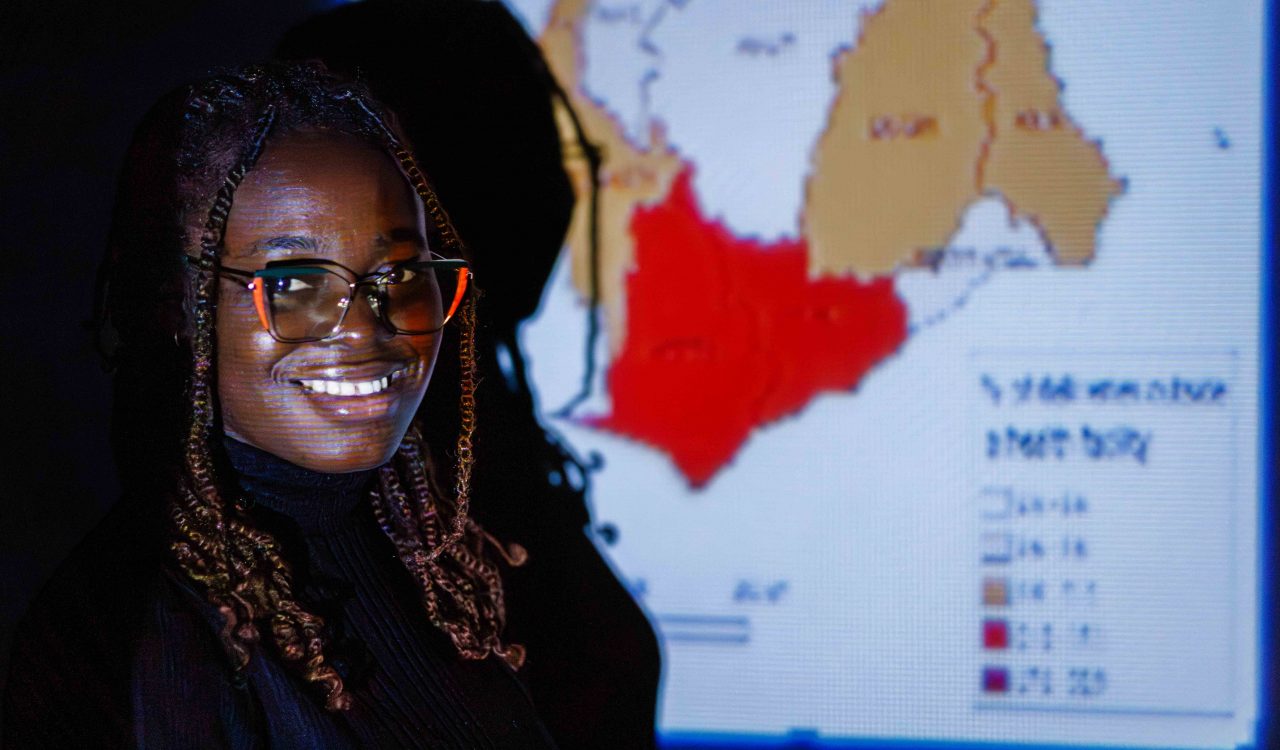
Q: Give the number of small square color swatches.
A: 5